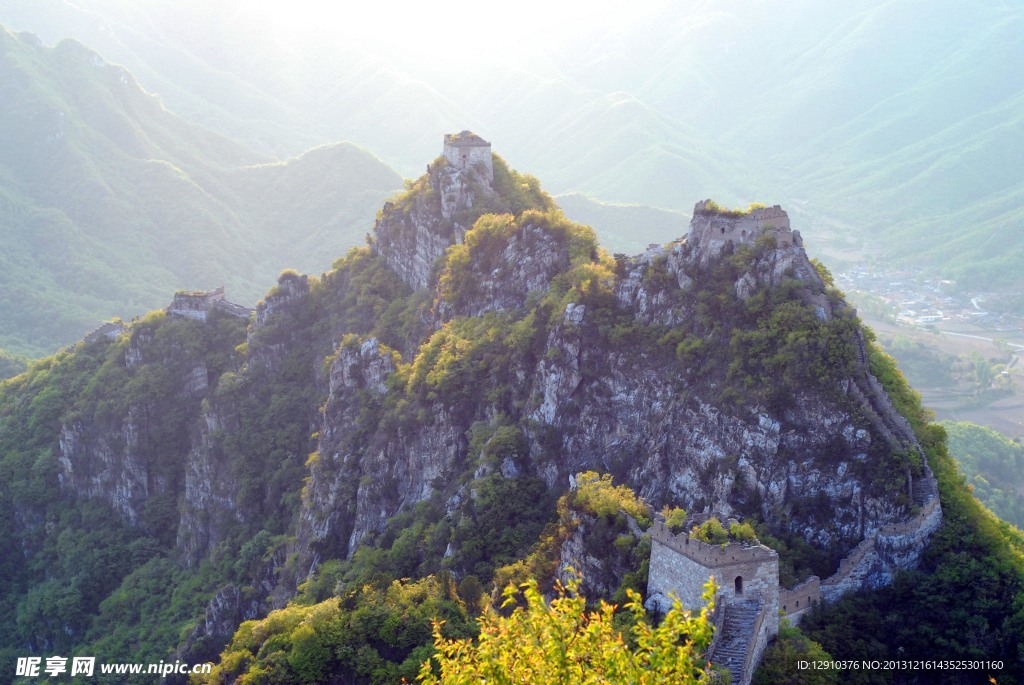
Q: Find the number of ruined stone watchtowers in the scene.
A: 4